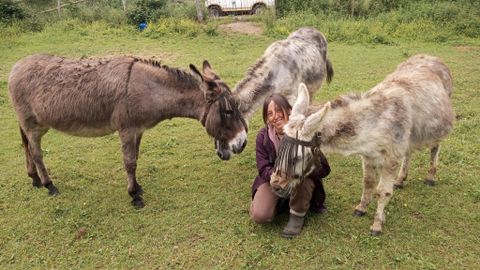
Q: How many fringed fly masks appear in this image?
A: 2